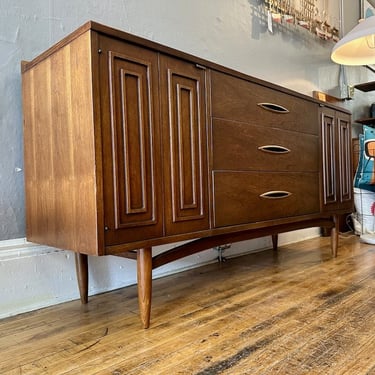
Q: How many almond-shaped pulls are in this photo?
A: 3